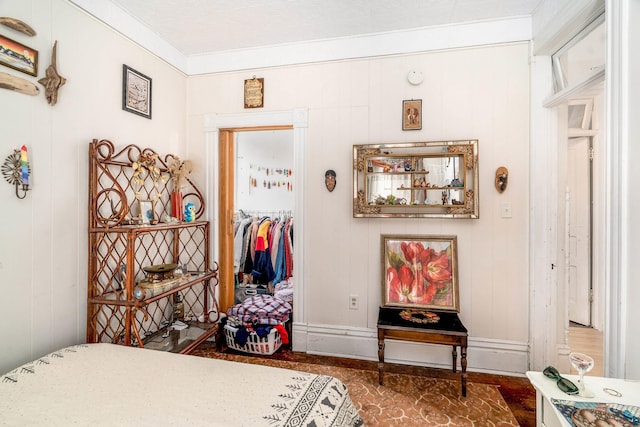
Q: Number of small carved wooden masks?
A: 2